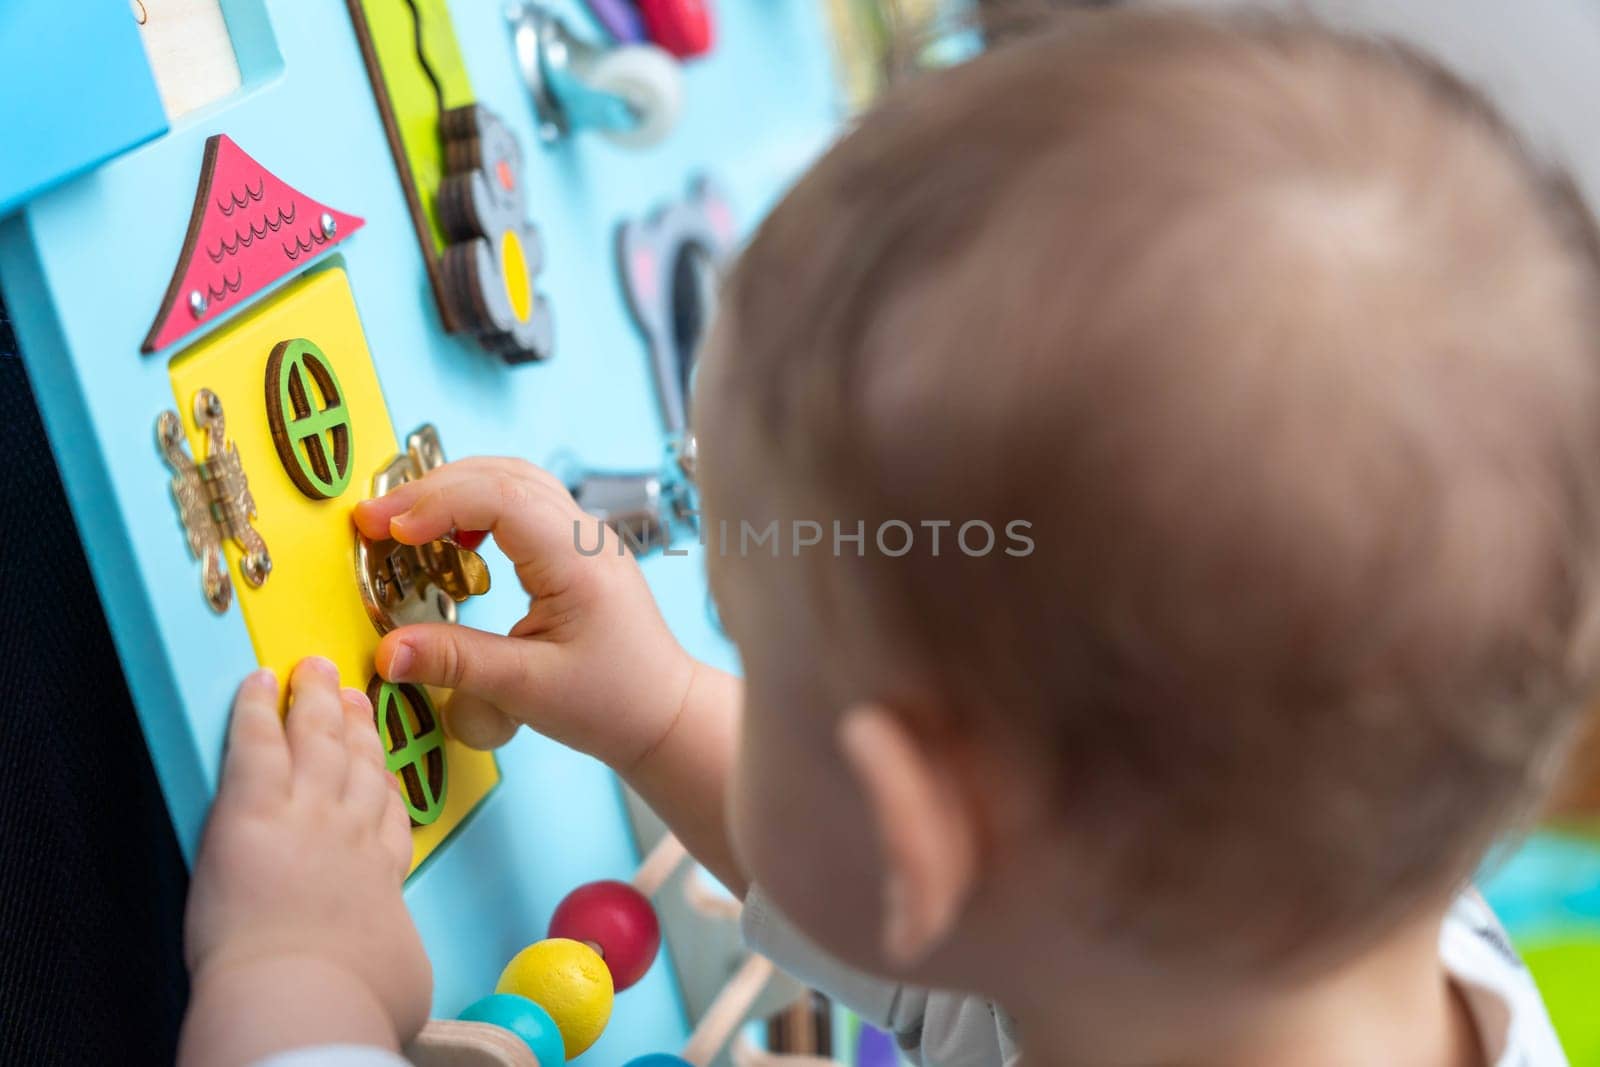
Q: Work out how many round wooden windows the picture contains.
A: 2